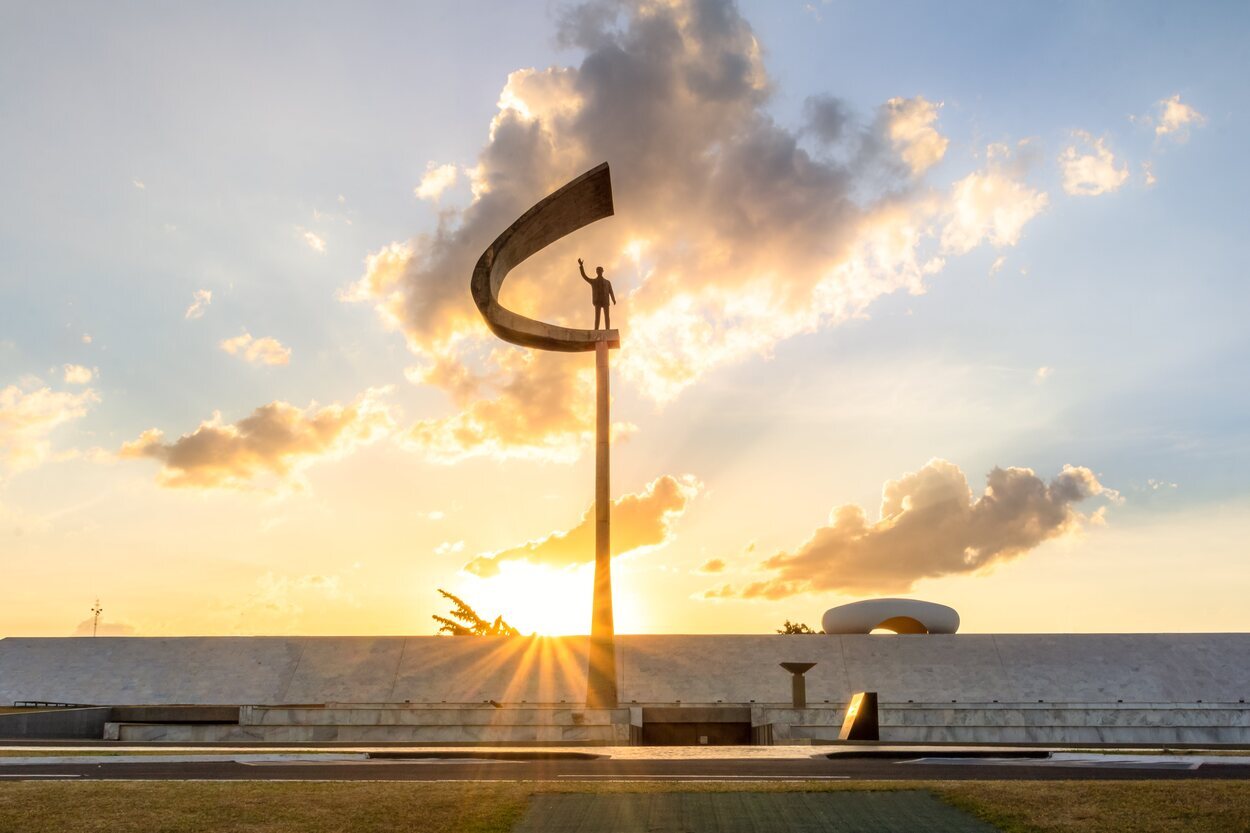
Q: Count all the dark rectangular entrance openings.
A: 1